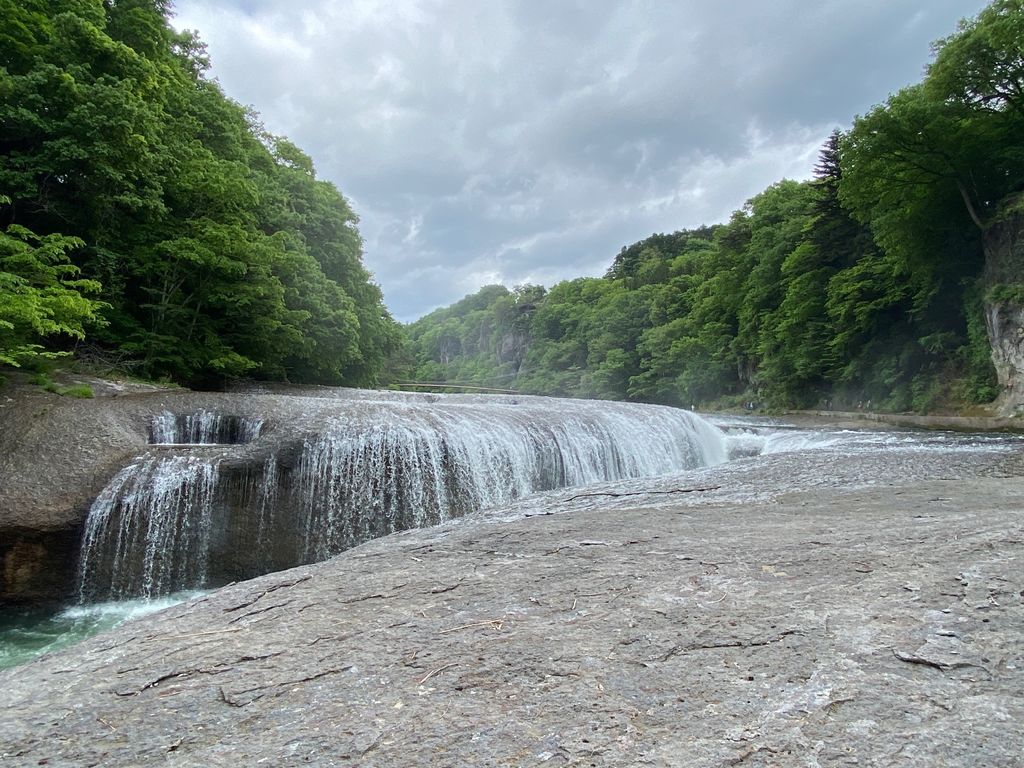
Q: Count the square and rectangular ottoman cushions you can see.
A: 0